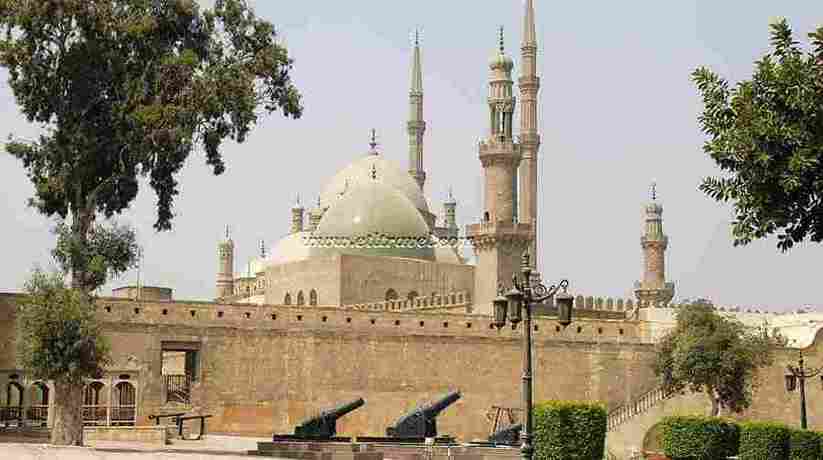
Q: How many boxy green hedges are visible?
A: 4